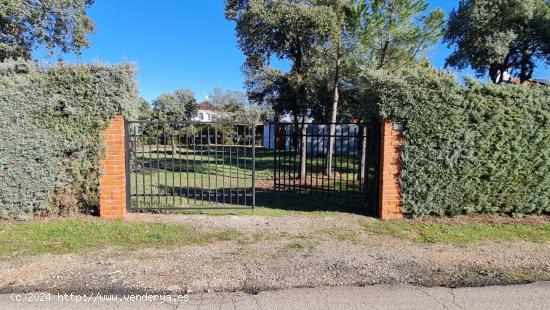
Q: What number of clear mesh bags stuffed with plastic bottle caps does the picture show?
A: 0